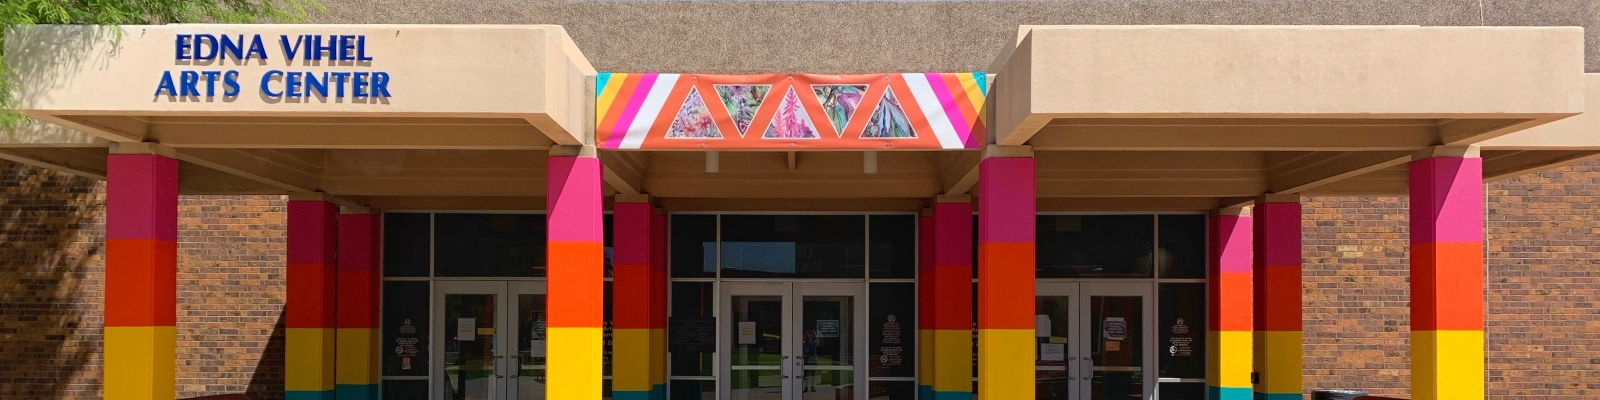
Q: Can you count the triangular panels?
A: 5